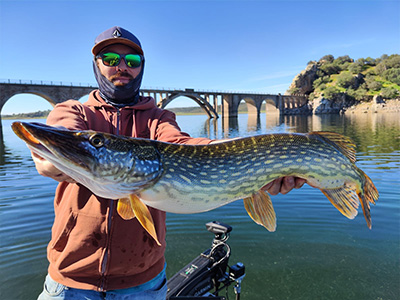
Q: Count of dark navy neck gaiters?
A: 1